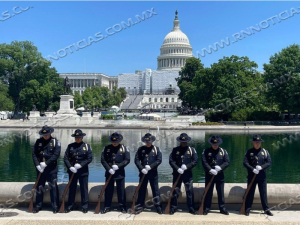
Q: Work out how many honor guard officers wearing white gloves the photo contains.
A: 7